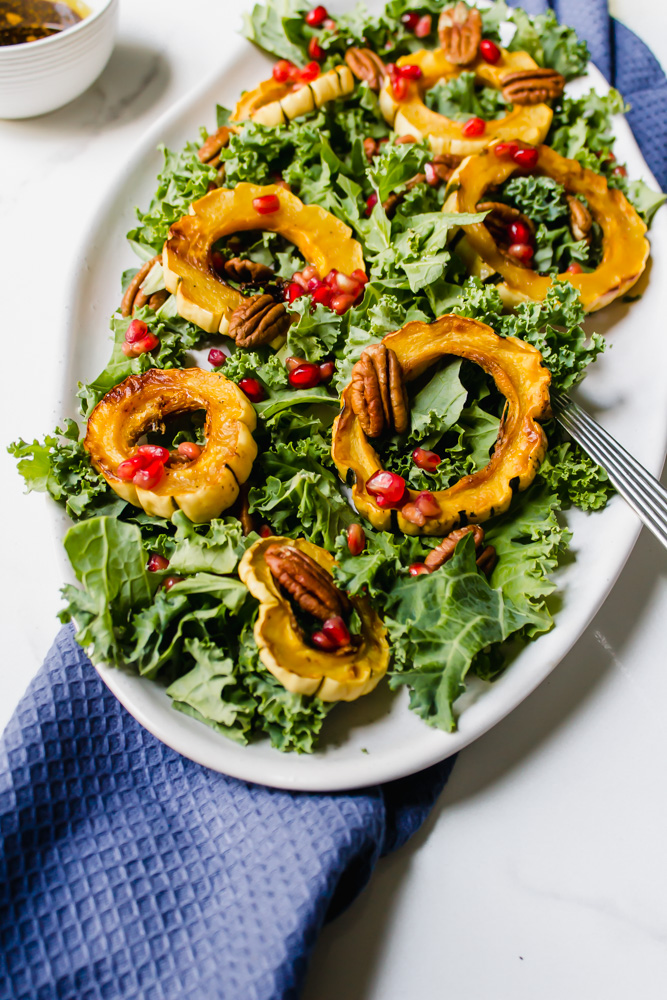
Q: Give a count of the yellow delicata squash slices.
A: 7